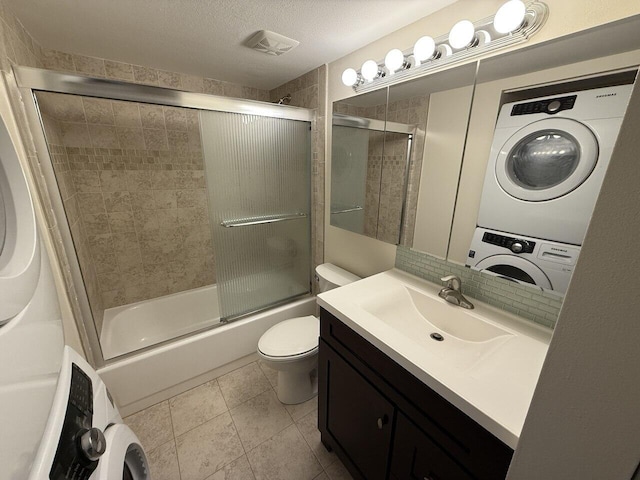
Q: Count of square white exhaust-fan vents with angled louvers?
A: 1